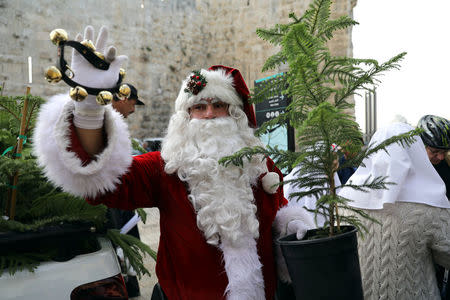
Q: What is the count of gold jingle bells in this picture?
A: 8